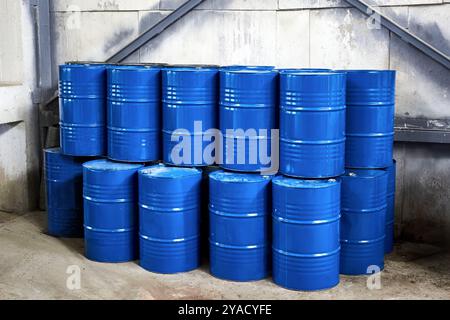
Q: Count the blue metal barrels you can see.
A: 13